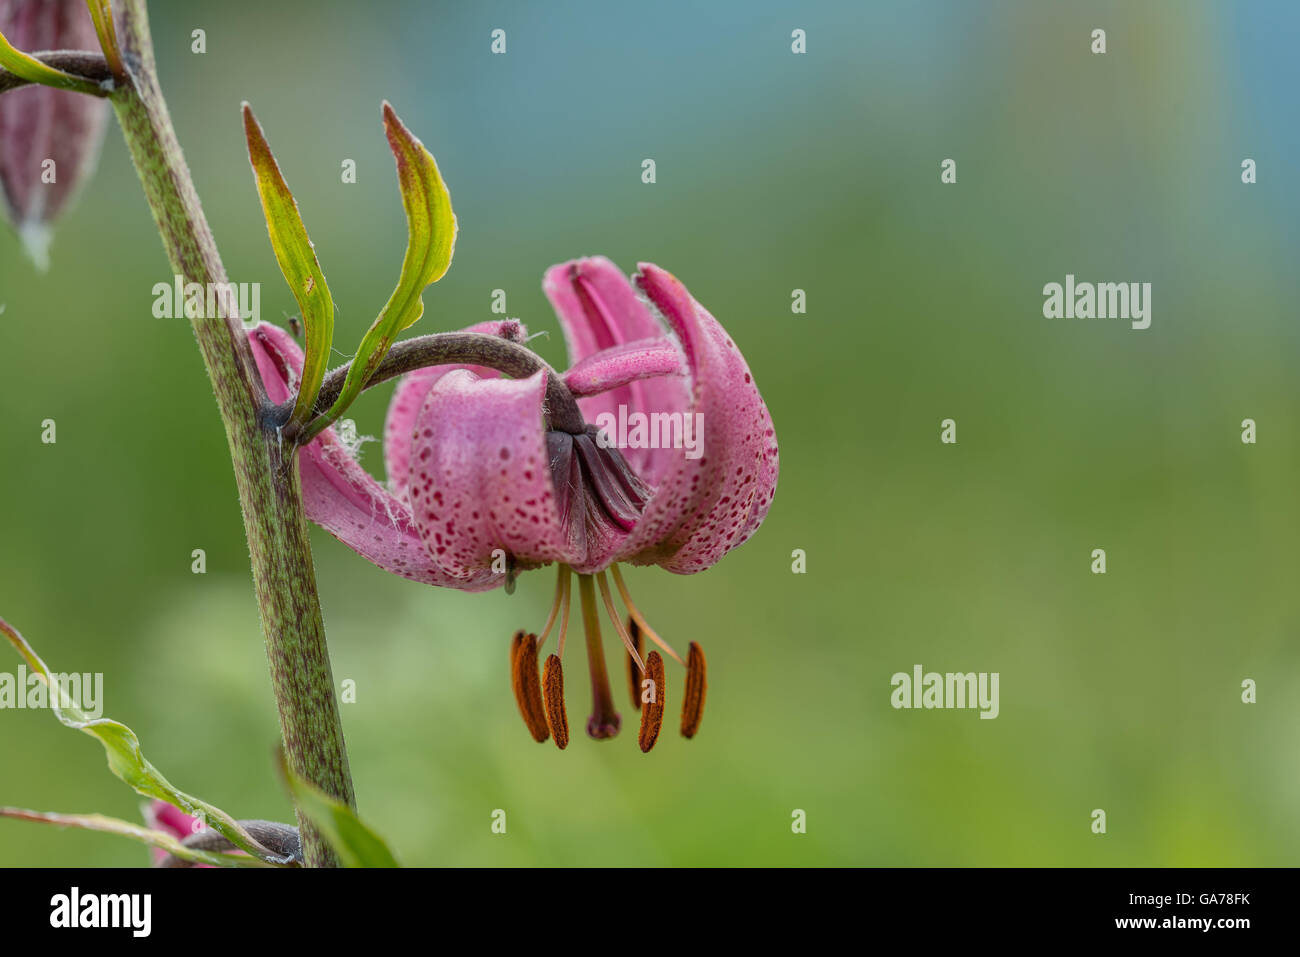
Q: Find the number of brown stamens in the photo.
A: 6